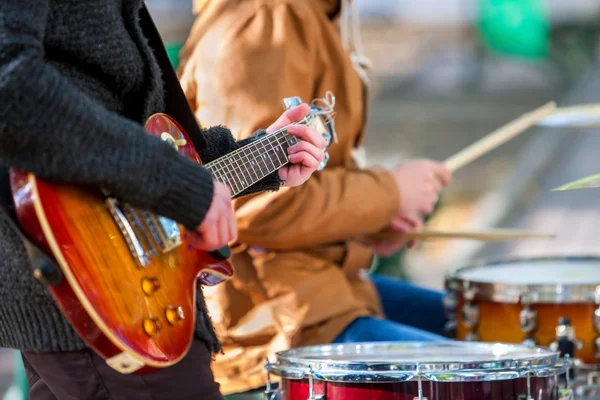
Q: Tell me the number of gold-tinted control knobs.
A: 3